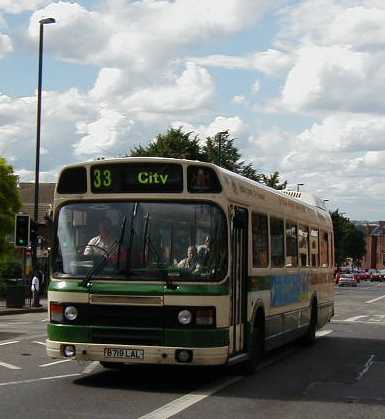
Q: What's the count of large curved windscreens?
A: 1